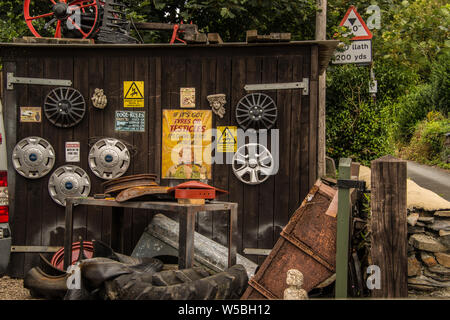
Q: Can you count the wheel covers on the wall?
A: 6